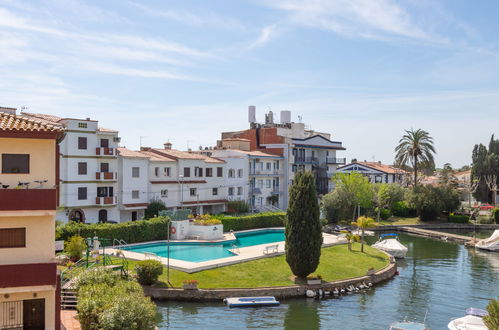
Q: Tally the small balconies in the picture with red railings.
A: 3